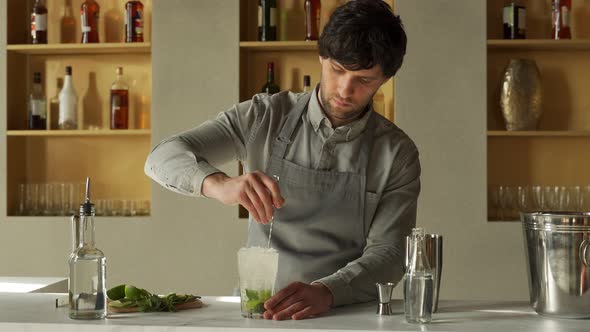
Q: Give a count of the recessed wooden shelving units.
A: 3